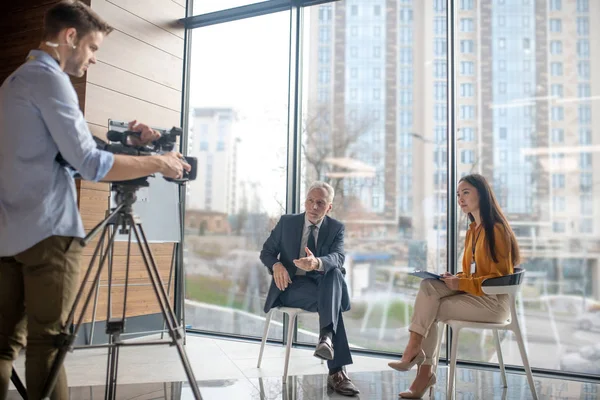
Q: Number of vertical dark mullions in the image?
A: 3